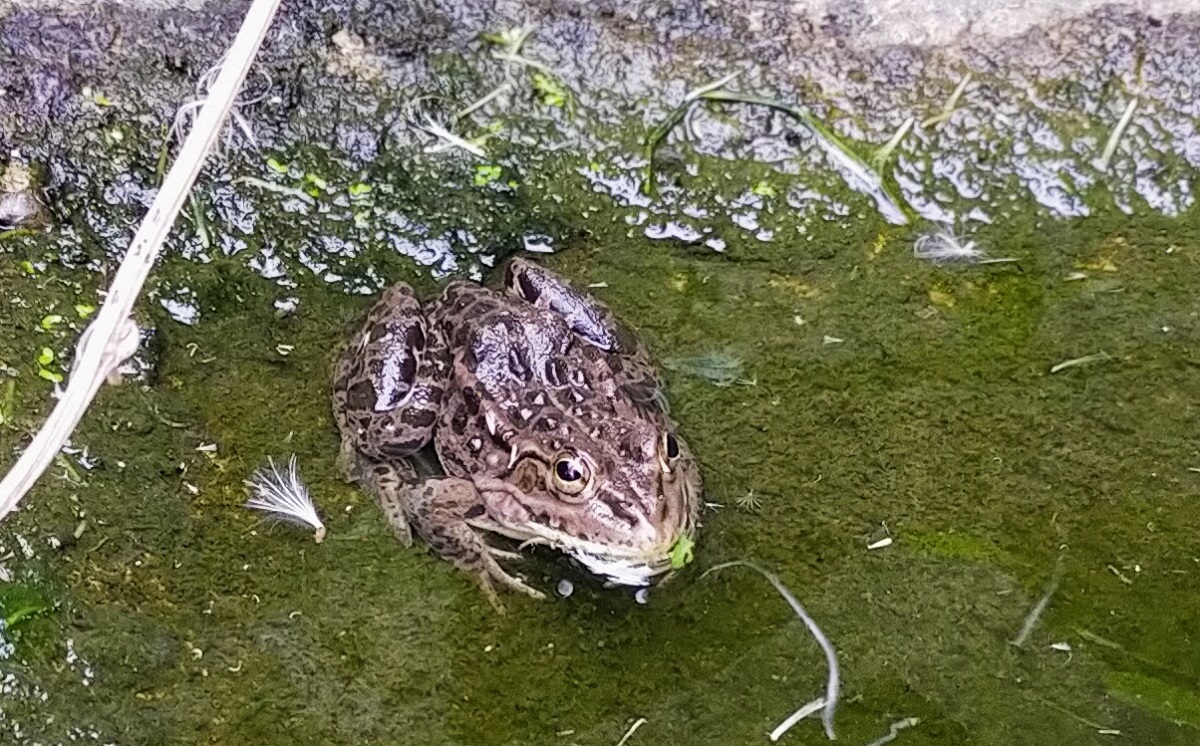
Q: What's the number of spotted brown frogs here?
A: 1